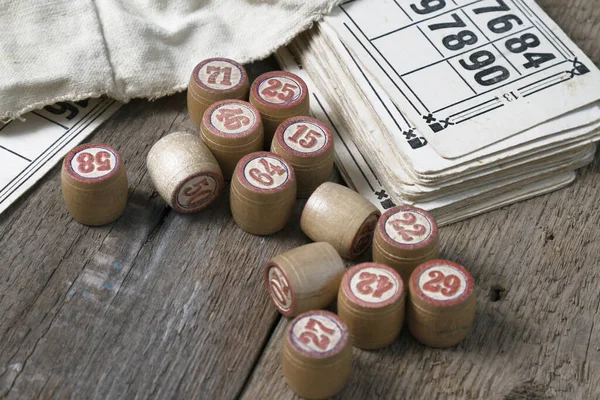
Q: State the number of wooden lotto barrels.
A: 13